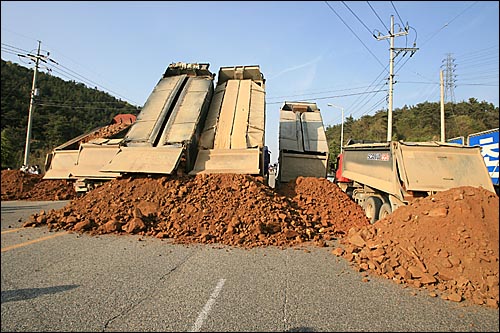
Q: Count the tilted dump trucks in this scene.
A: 3